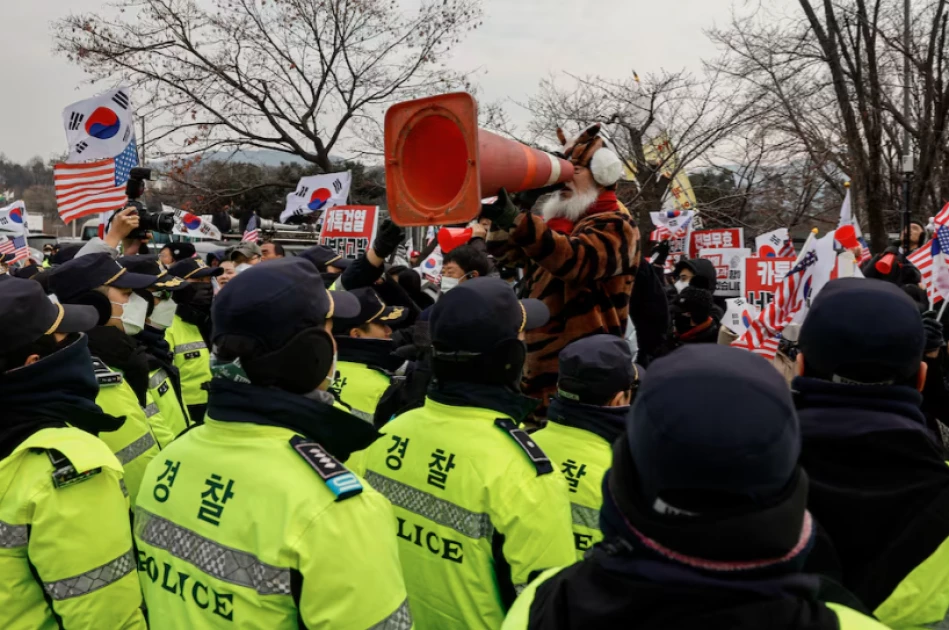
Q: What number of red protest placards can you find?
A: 3